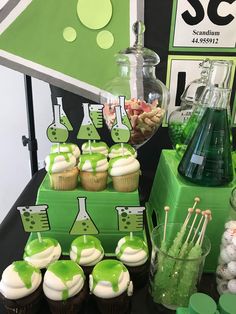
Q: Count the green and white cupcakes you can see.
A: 12